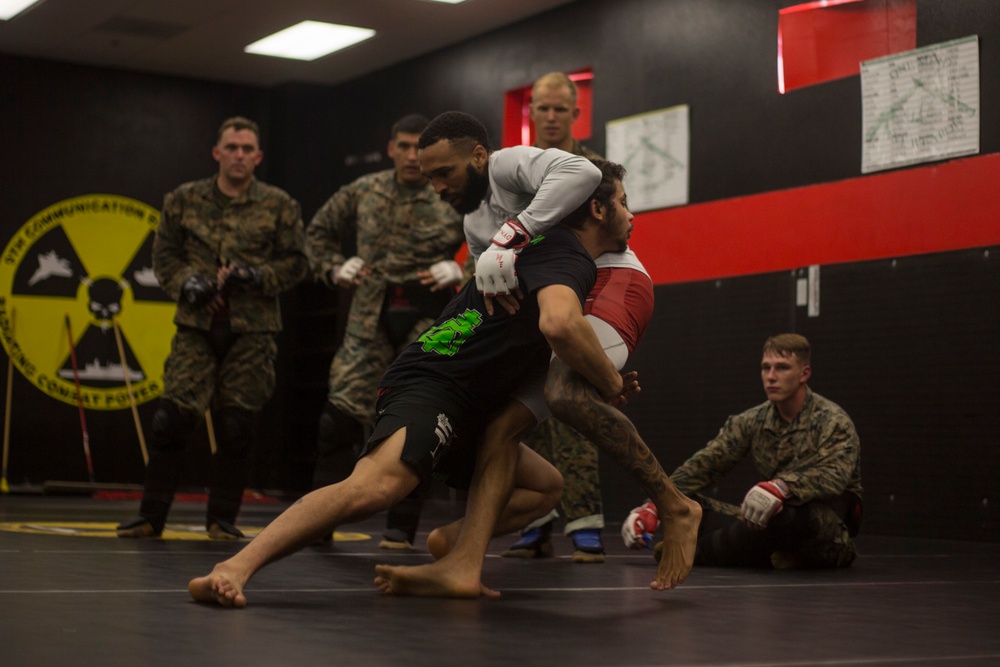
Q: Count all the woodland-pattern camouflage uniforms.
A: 4